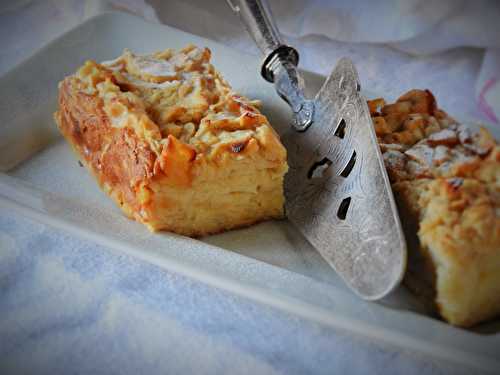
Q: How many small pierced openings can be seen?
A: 4